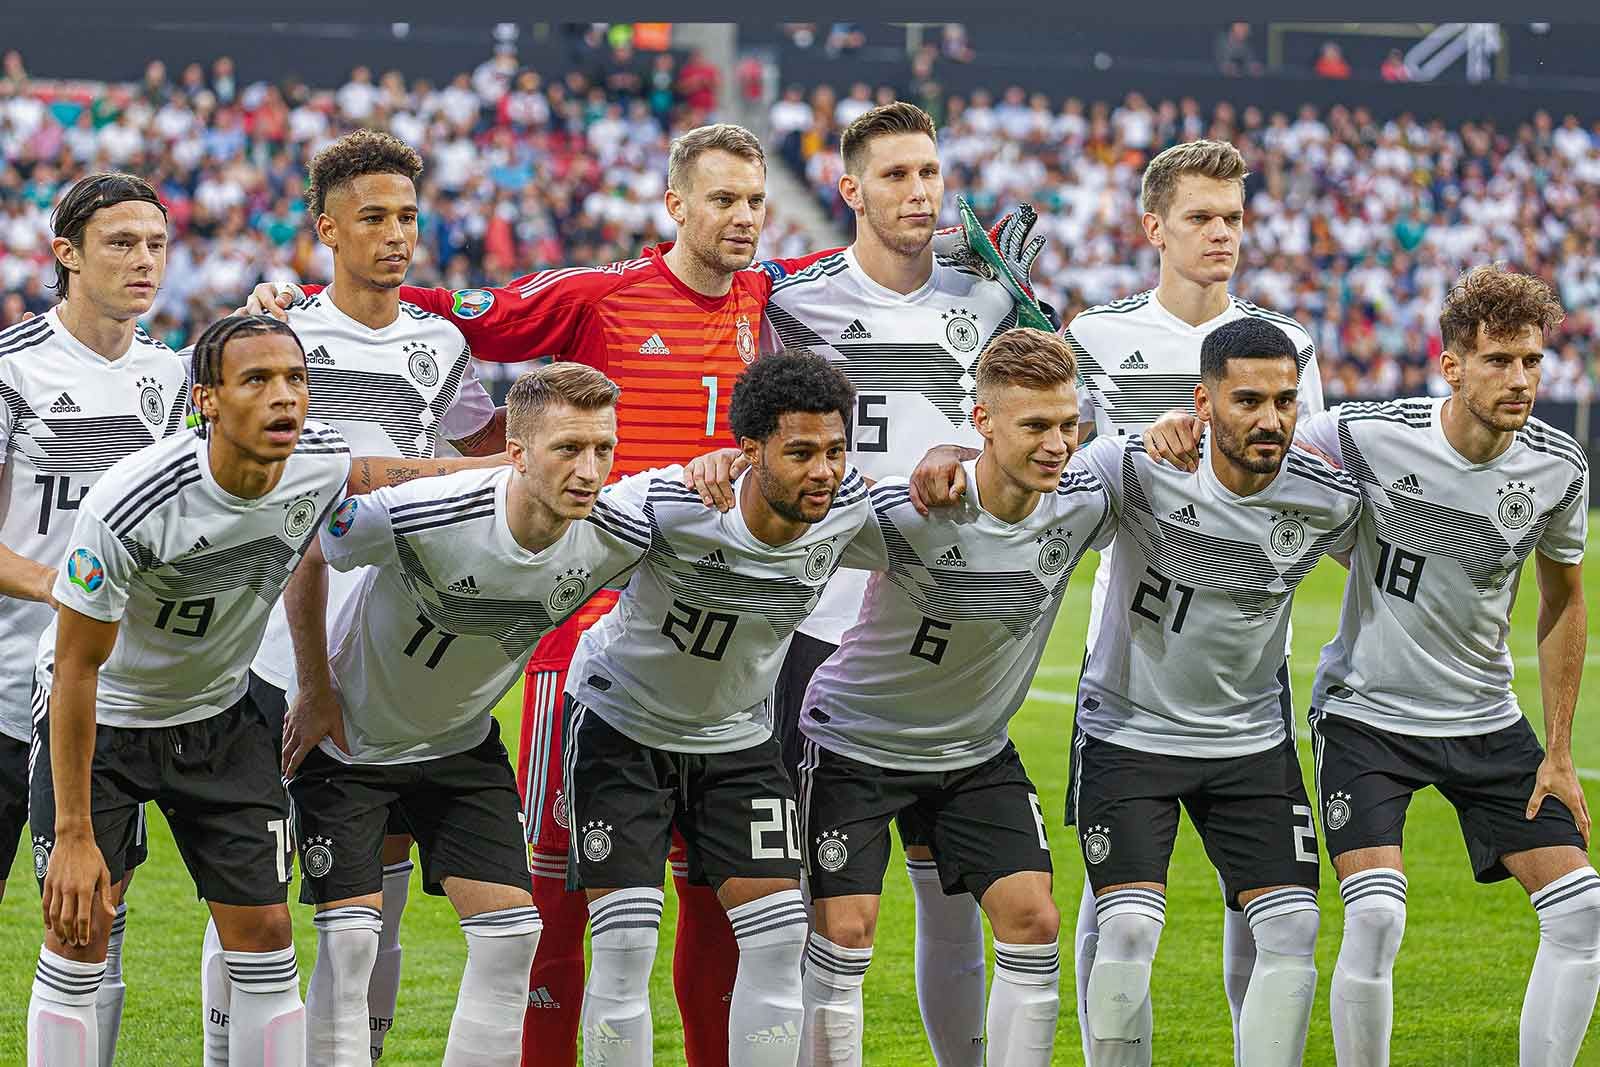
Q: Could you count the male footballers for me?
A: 11